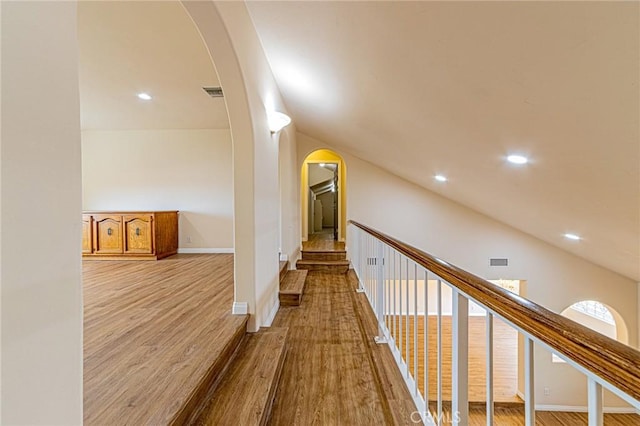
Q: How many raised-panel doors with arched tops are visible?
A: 3